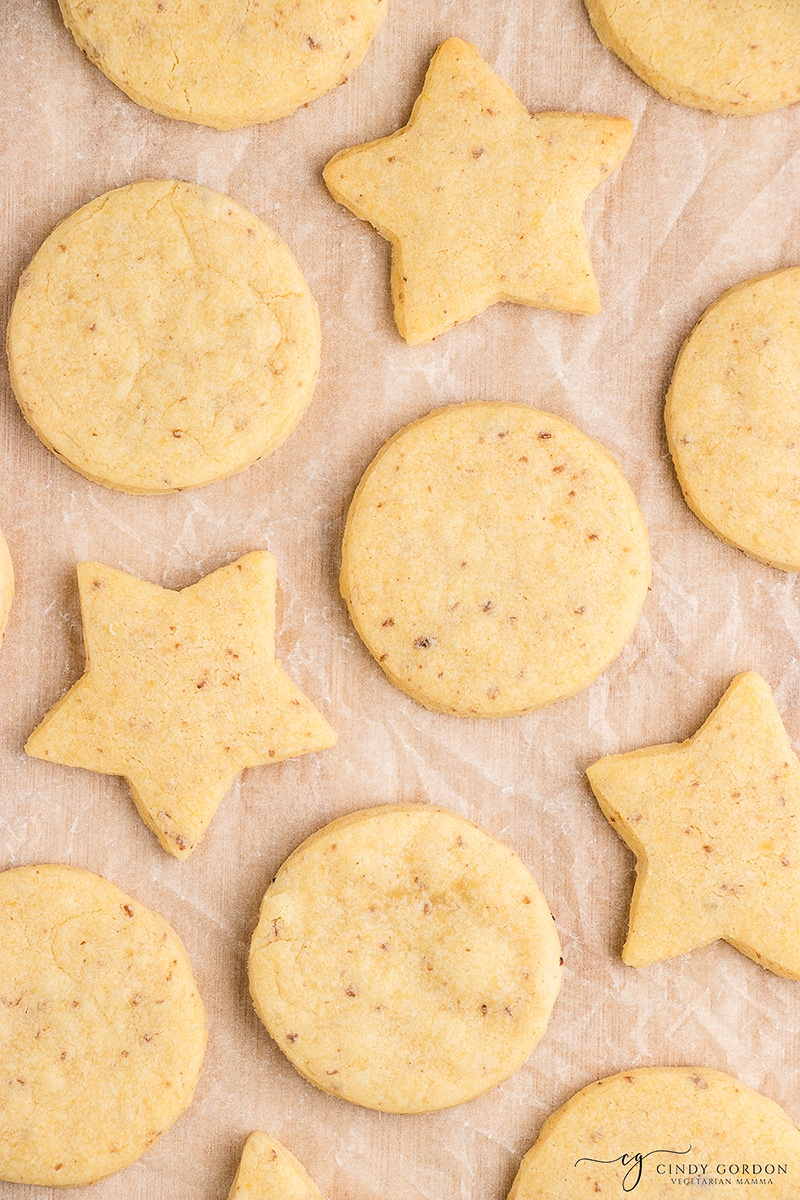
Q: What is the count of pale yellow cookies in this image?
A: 13